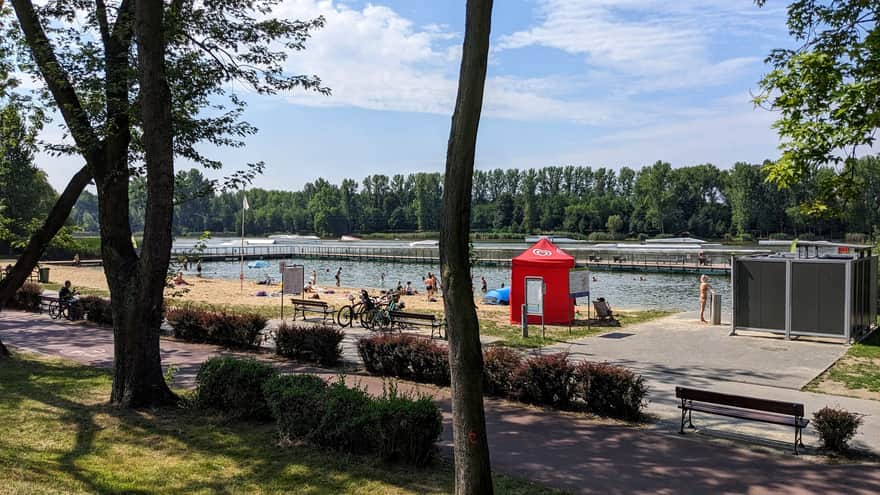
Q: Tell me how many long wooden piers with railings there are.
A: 1